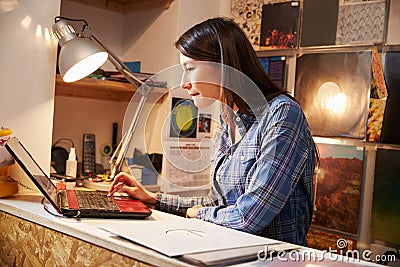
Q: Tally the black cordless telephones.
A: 1